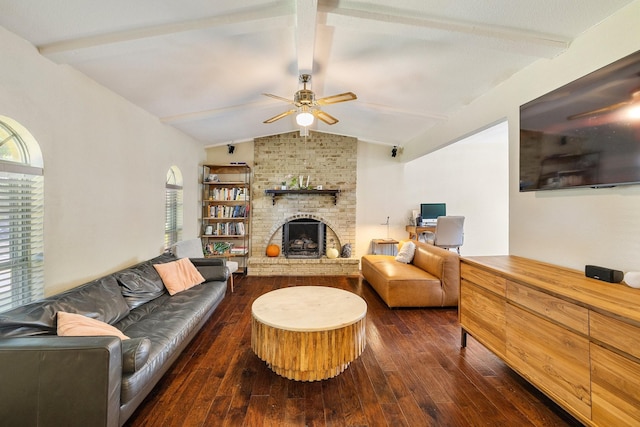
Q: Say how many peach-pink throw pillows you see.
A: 2